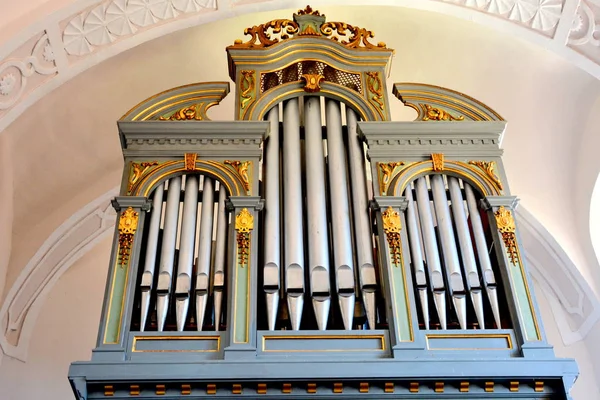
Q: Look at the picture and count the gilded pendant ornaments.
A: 4